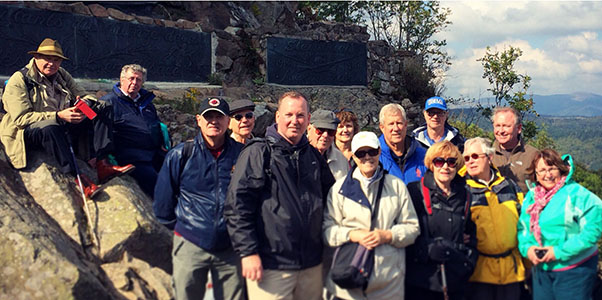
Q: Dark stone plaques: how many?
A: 2